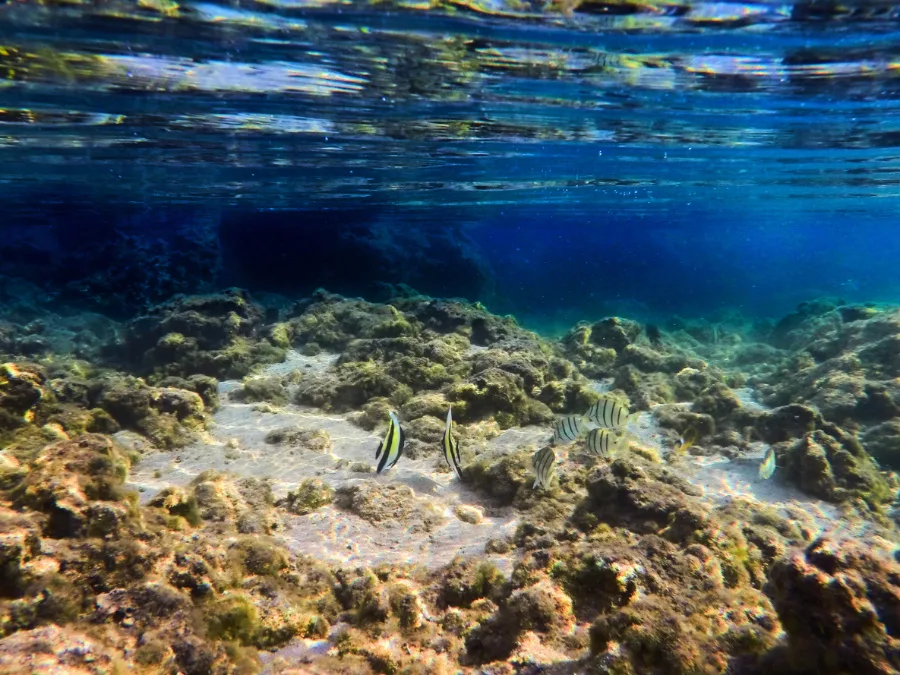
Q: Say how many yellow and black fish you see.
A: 2